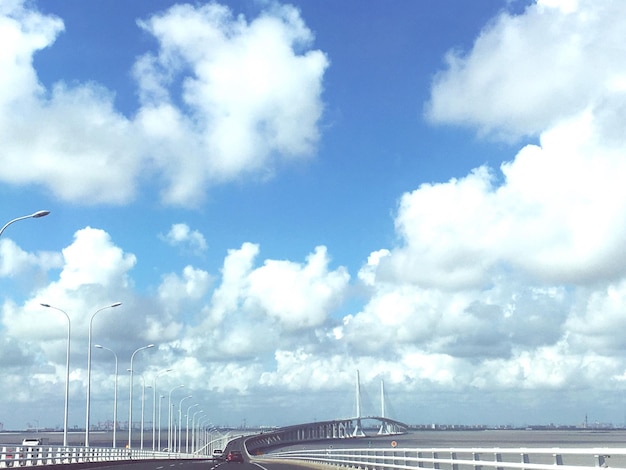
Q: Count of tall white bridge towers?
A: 2